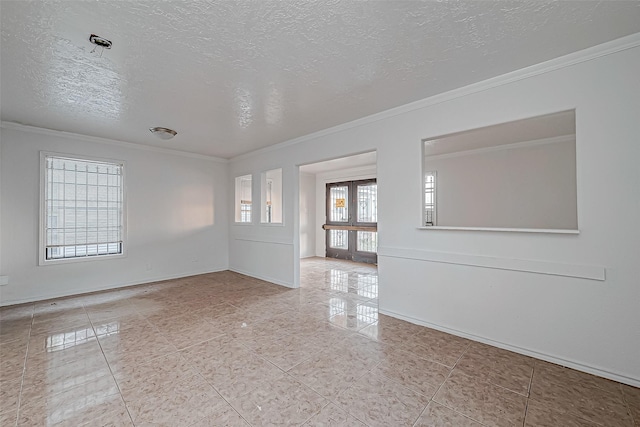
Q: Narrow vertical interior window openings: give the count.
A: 2